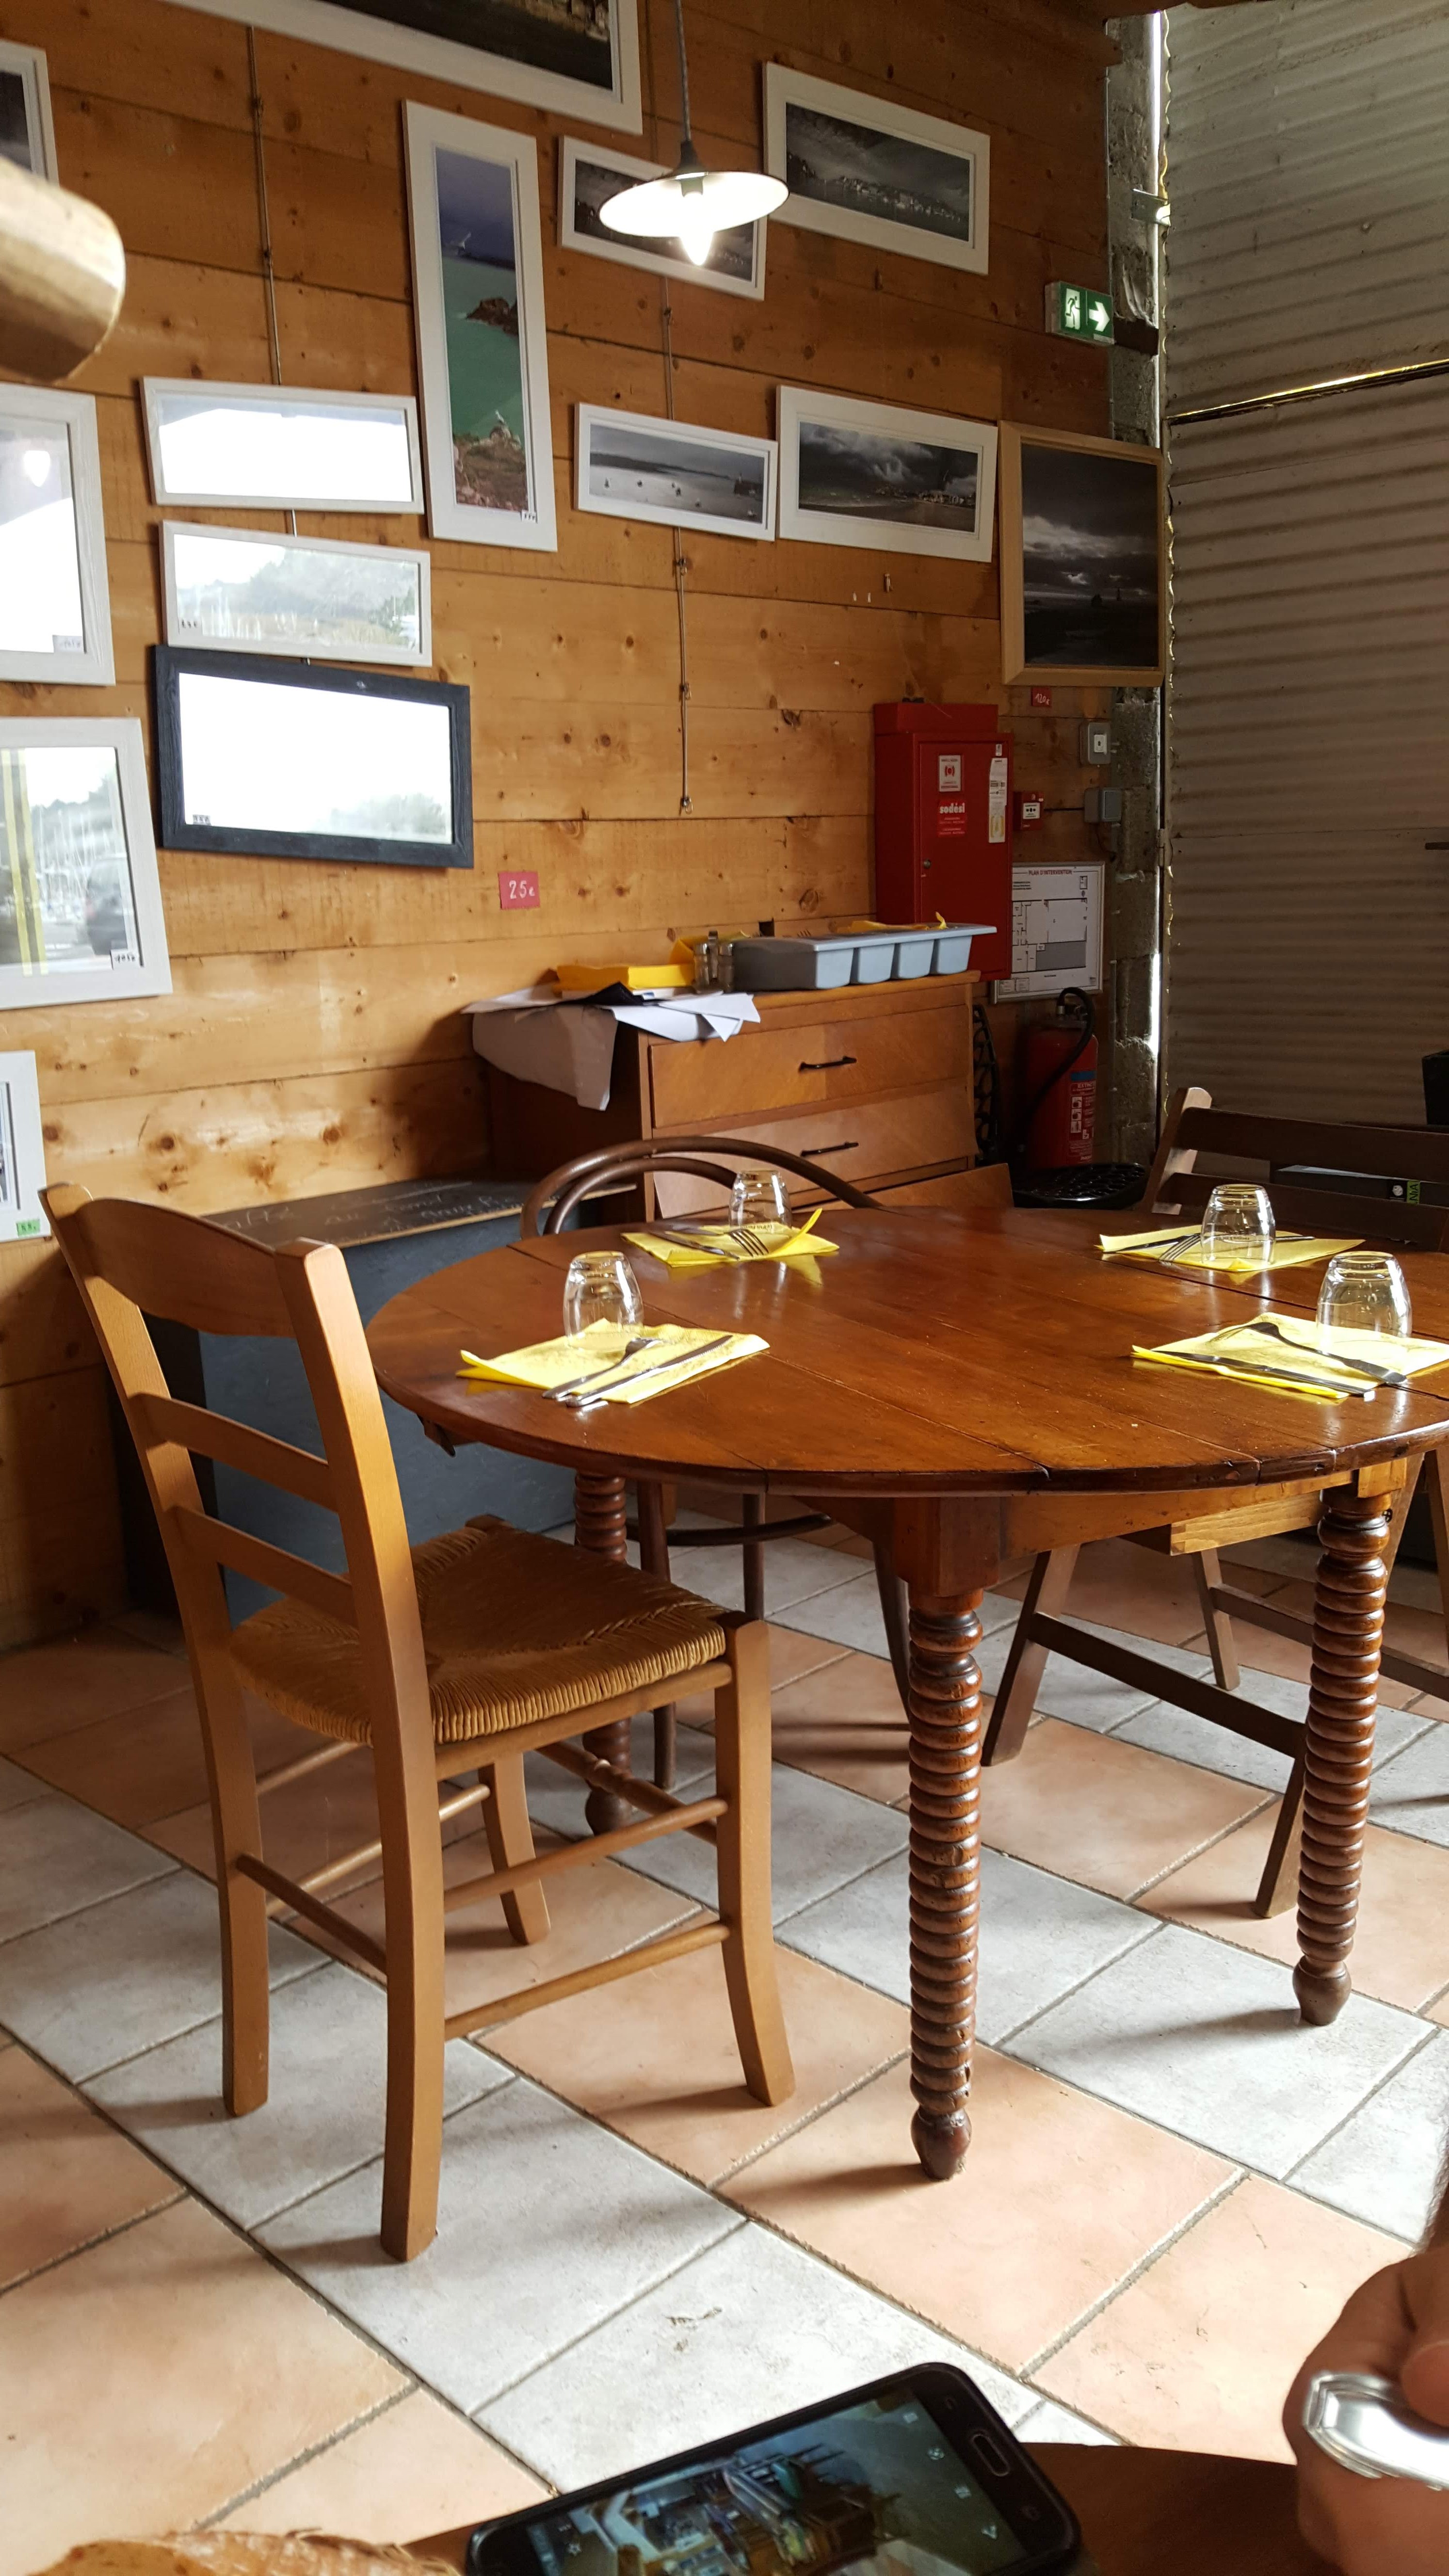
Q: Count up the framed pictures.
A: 14